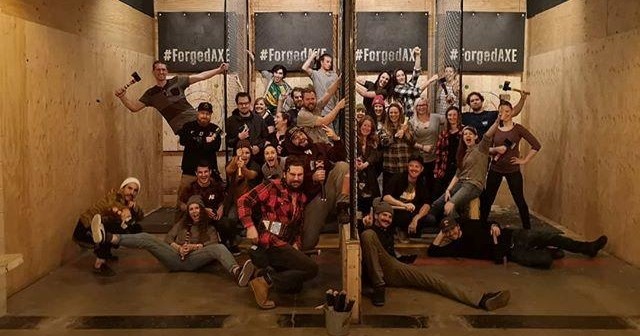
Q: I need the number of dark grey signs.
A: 4